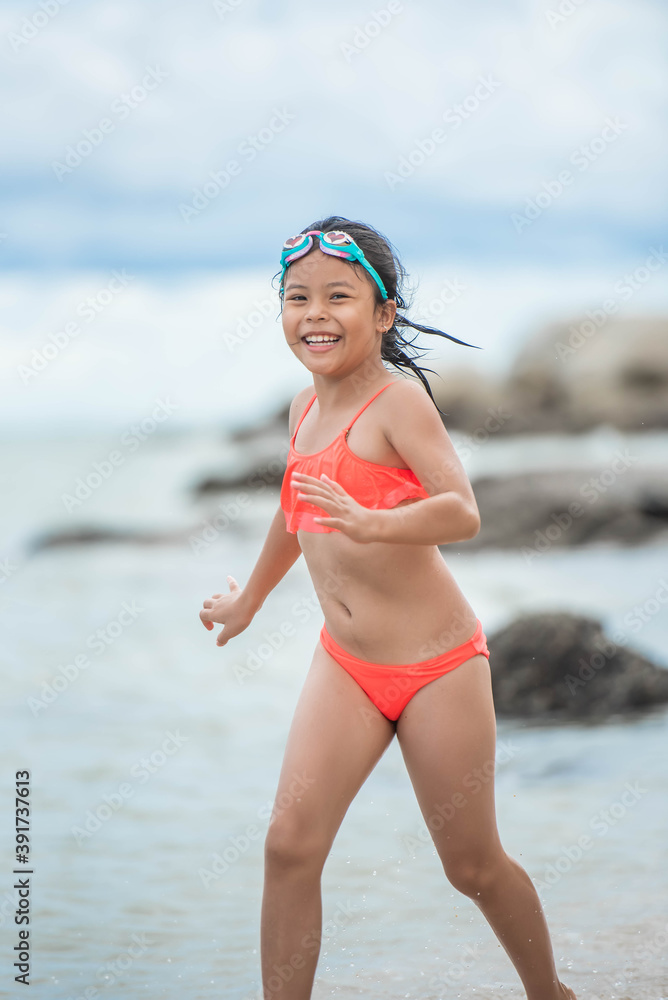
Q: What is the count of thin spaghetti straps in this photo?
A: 2